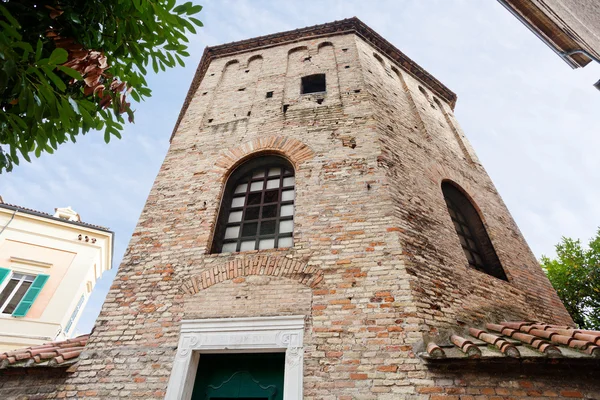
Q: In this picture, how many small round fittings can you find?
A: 3